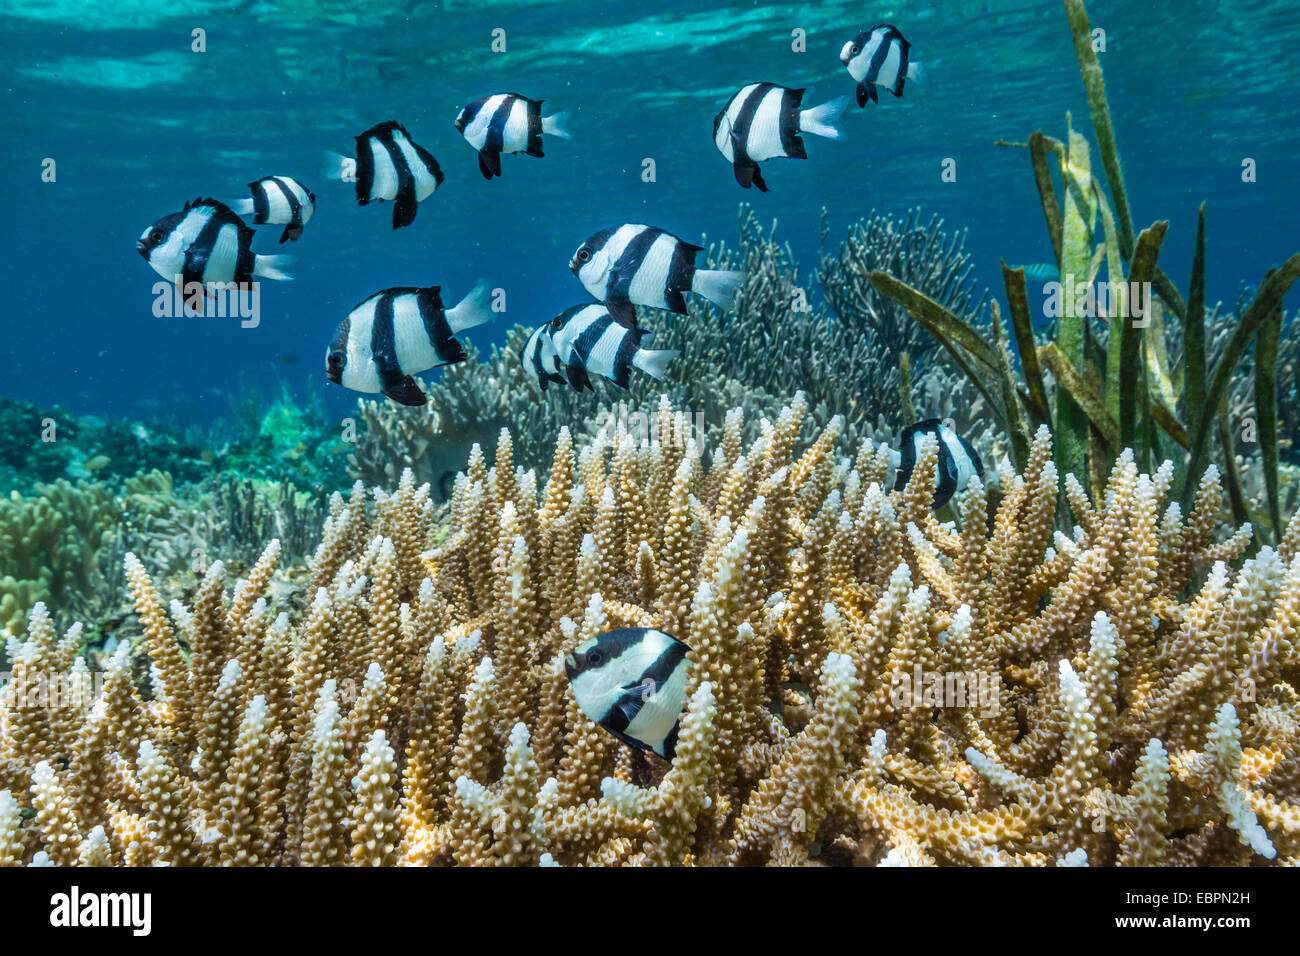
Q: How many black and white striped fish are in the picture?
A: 12